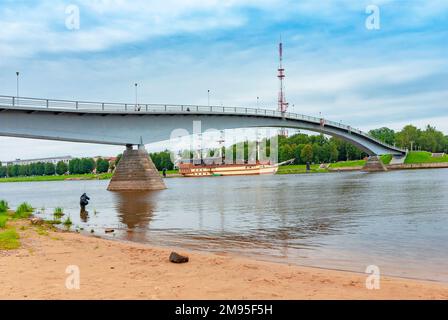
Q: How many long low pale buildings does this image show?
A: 1